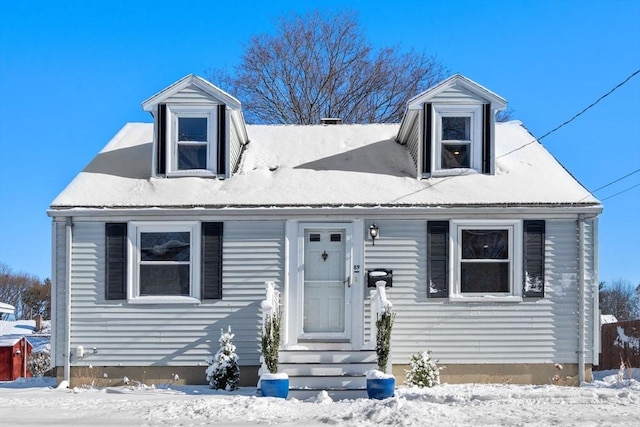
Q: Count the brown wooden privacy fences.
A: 1